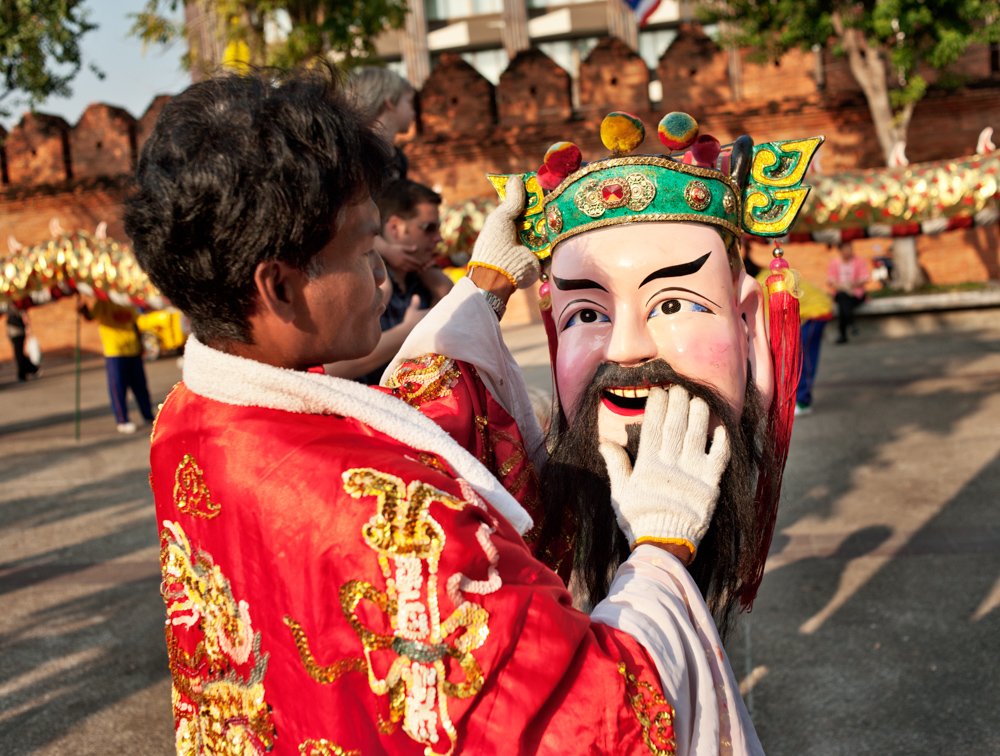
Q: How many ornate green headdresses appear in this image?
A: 1